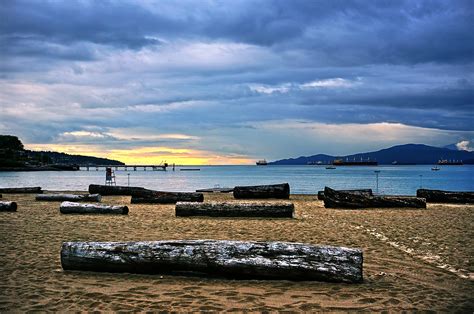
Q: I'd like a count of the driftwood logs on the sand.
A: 12